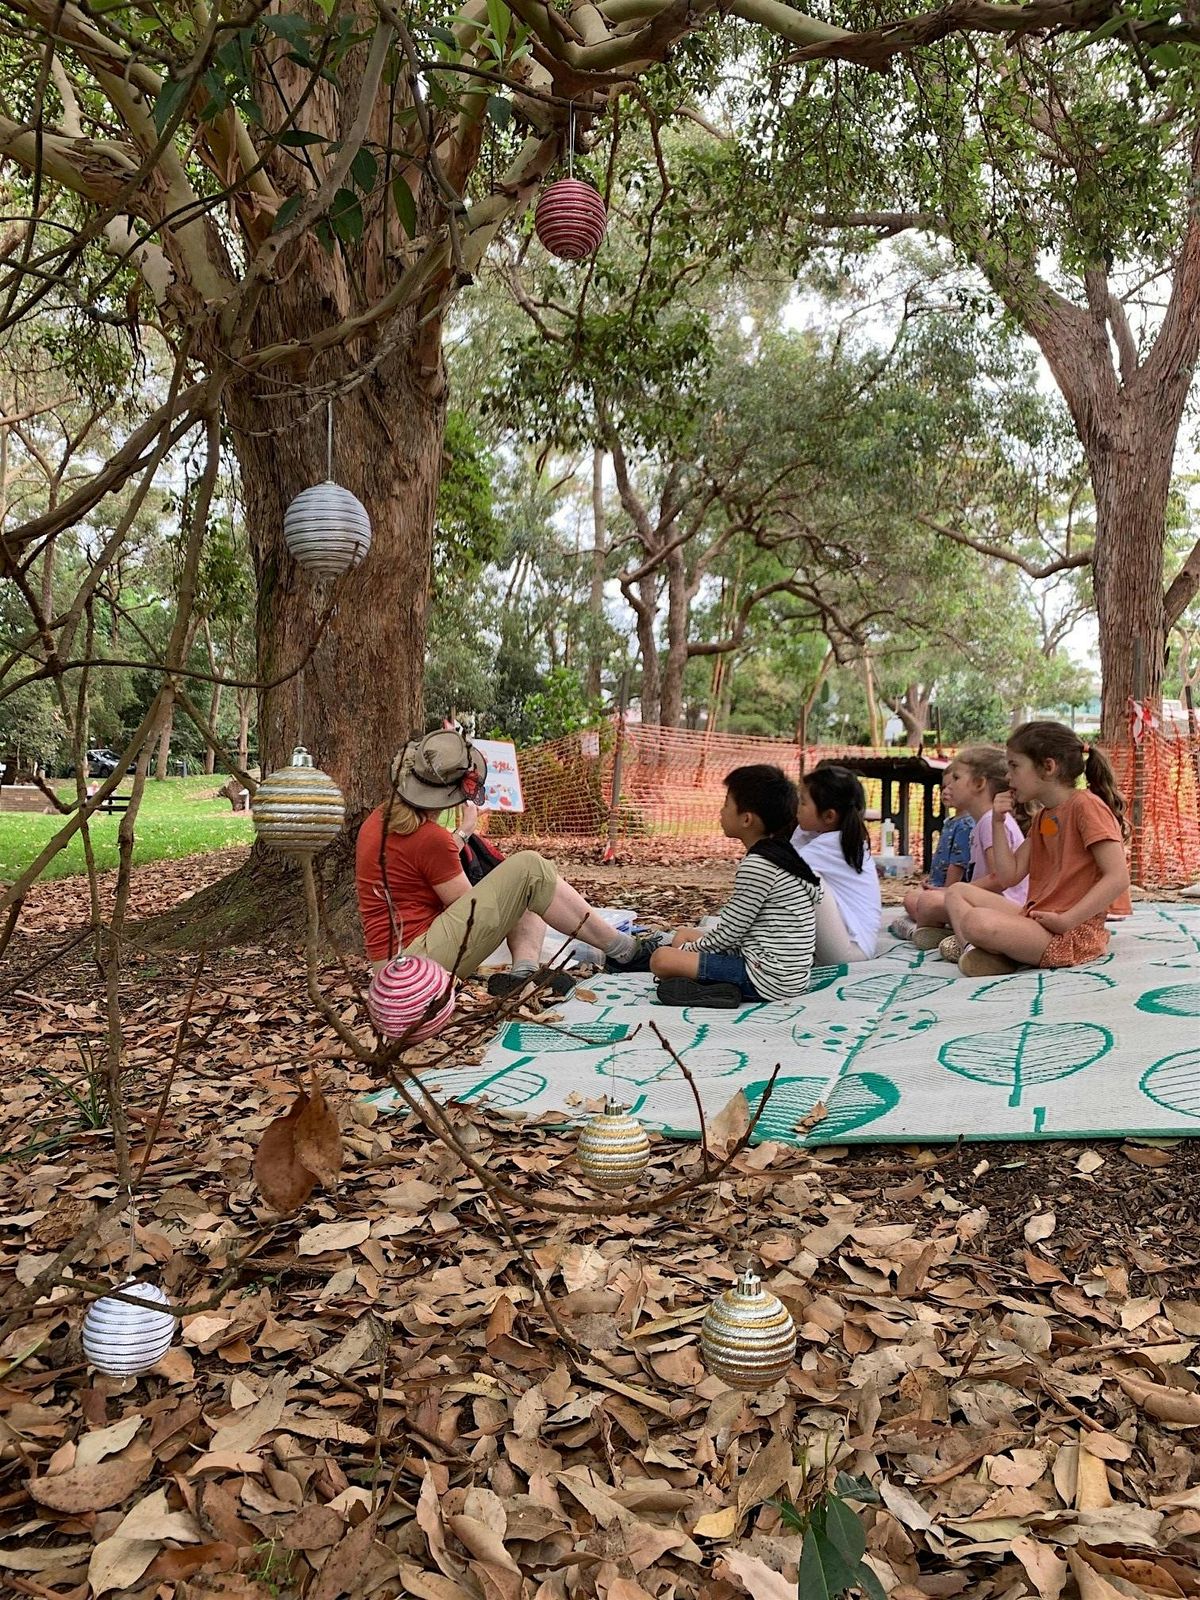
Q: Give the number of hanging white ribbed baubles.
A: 2